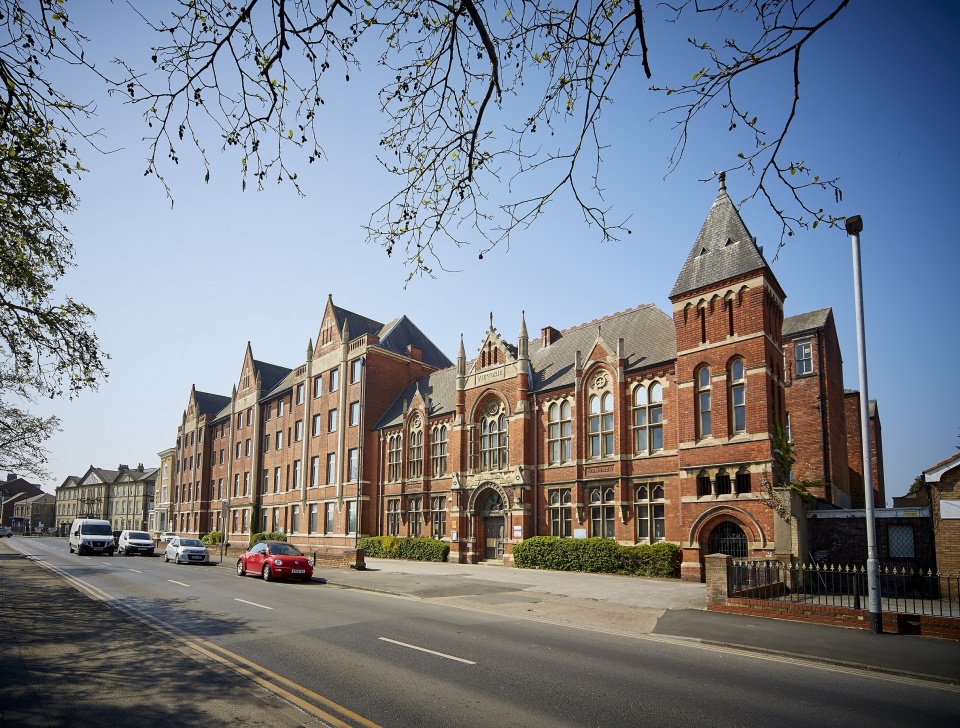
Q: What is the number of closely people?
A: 0